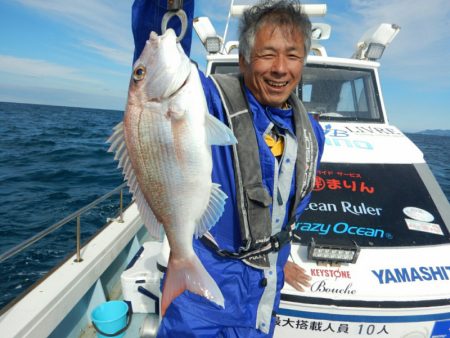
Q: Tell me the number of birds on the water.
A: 0